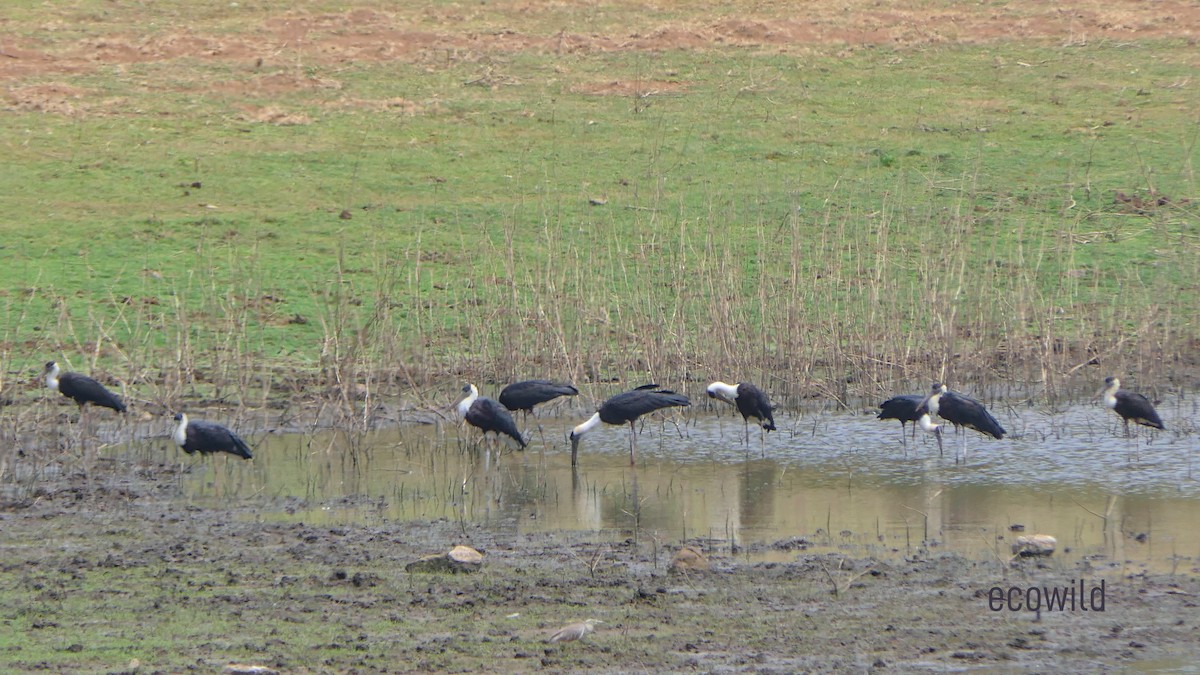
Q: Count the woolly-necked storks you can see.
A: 9